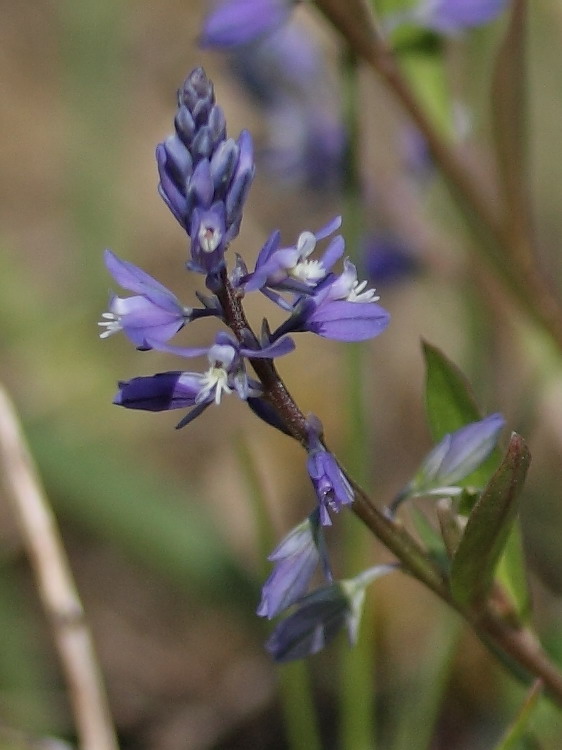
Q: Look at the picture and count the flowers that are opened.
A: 4